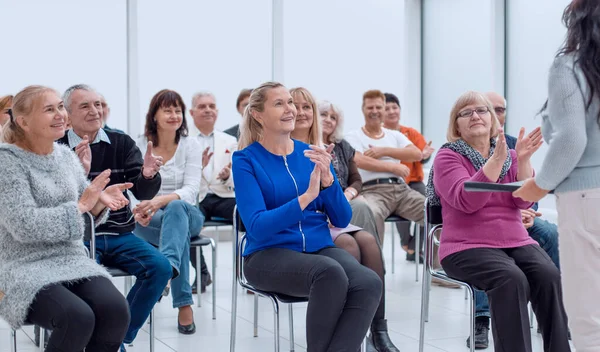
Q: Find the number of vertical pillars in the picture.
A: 4